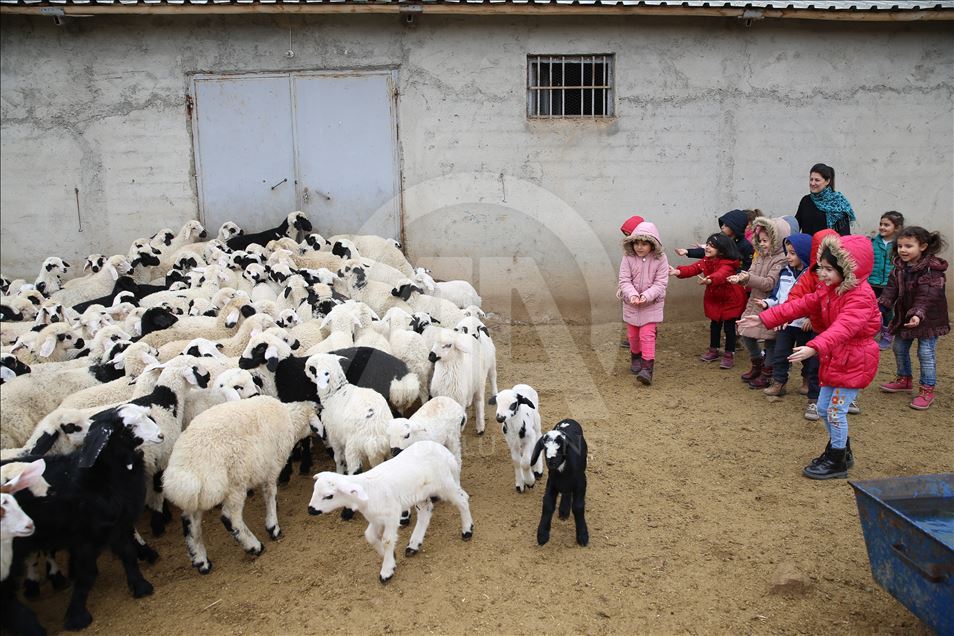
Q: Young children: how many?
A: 12